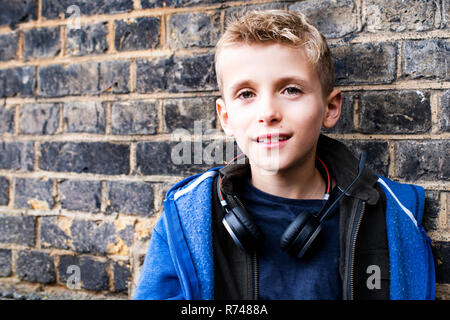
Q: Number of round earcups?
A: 2